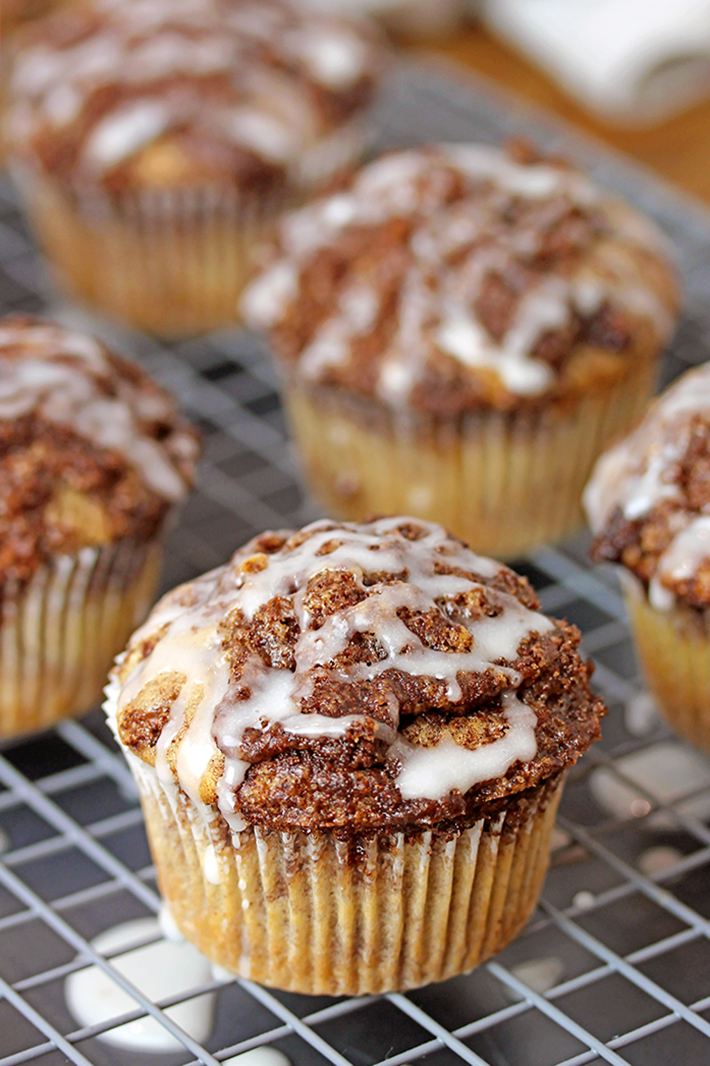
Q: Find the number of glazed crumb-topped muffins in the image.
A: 5